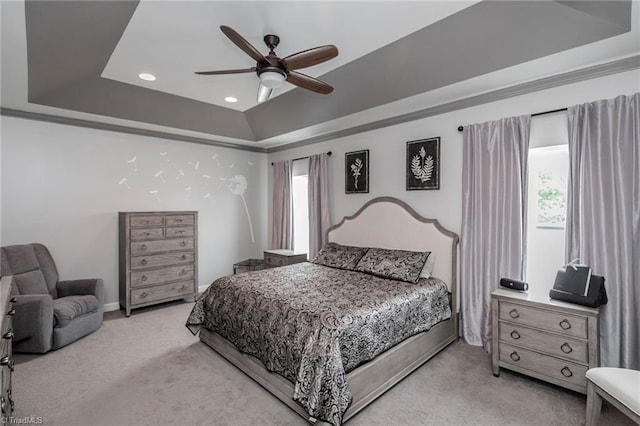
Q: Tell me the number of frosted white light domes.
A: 1